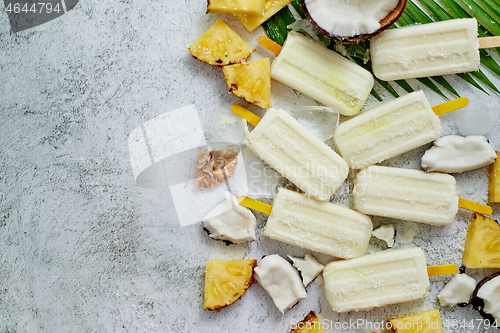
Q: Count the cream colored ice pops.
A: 7